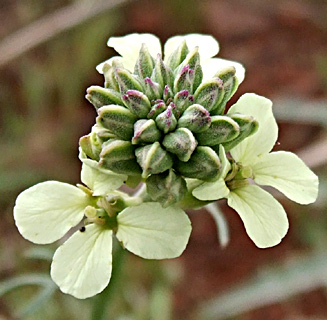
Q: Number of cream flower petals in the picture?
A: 12